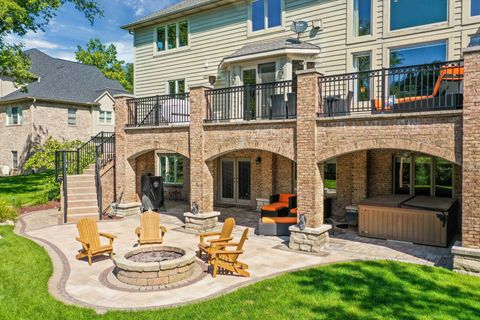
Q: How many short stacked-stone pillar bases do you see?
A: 4